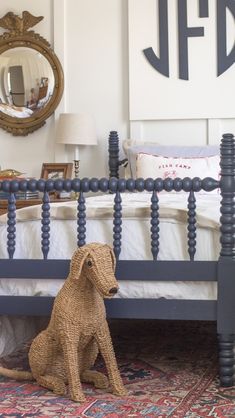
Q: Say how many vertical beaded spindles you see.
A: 6